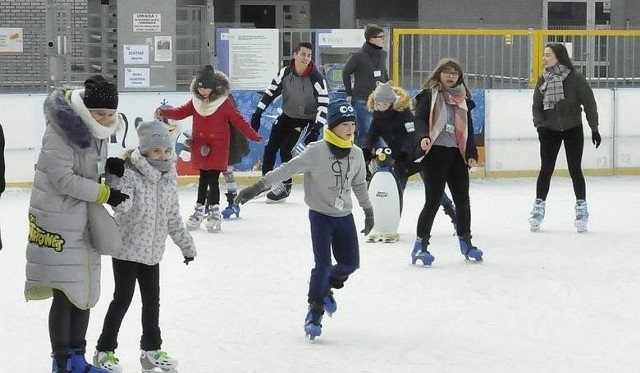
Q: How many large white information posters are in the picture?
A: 2